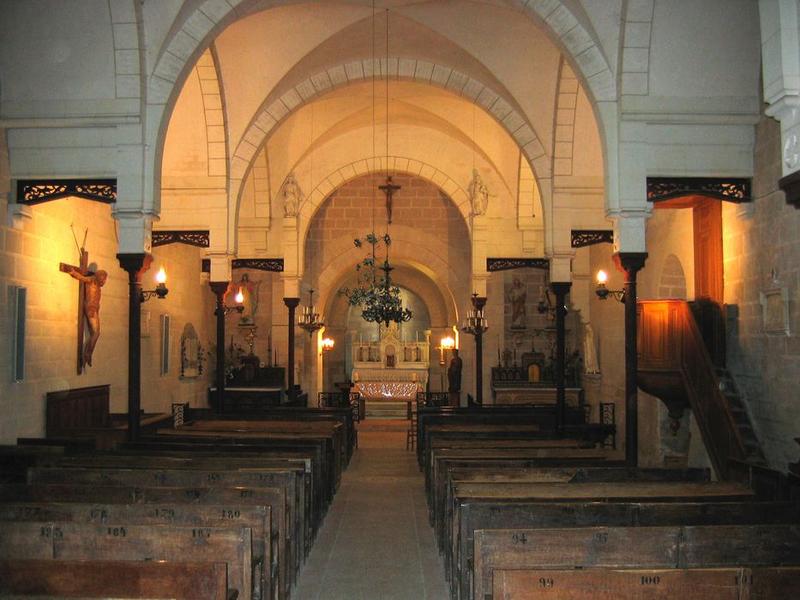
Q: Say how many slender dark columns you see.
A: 6